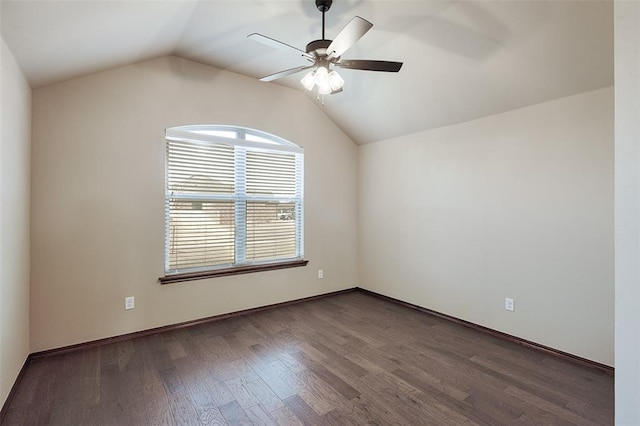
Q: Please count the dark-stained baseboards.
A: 3